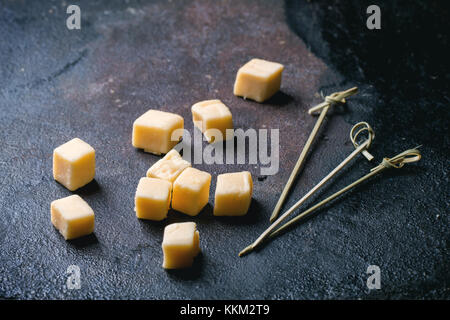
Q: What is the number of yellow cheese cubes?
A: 10